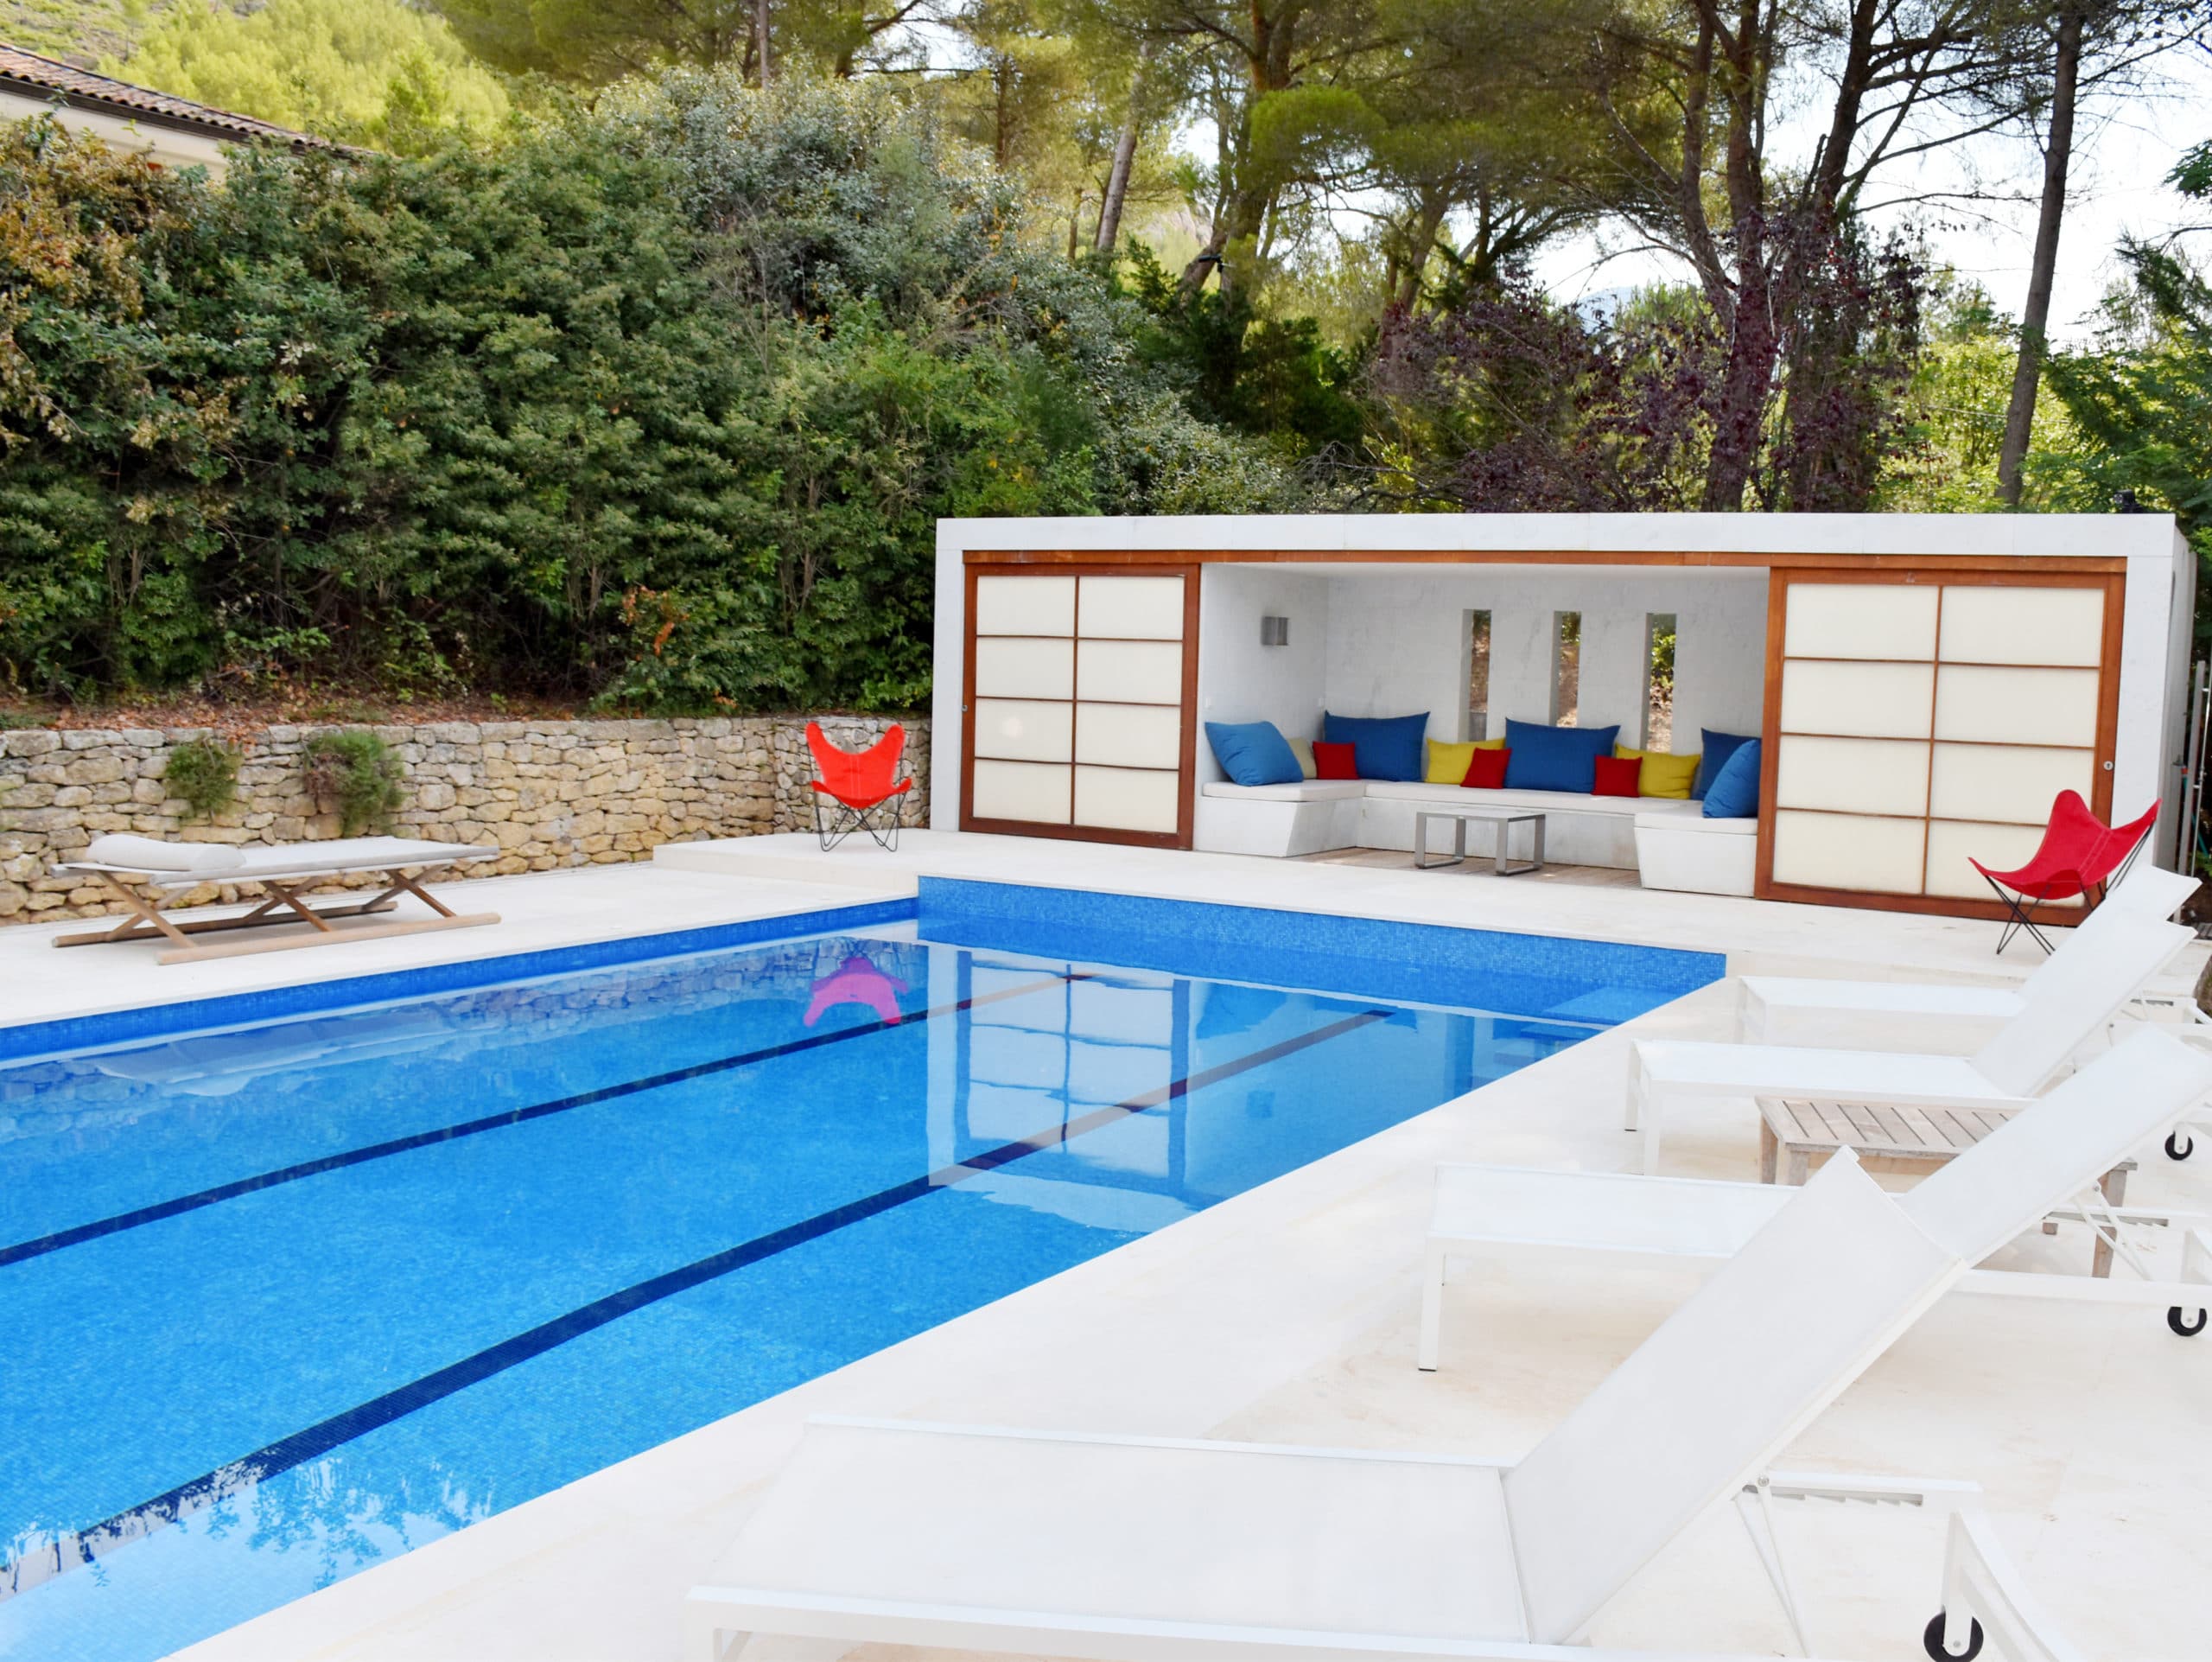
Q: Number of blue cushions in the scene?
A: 5